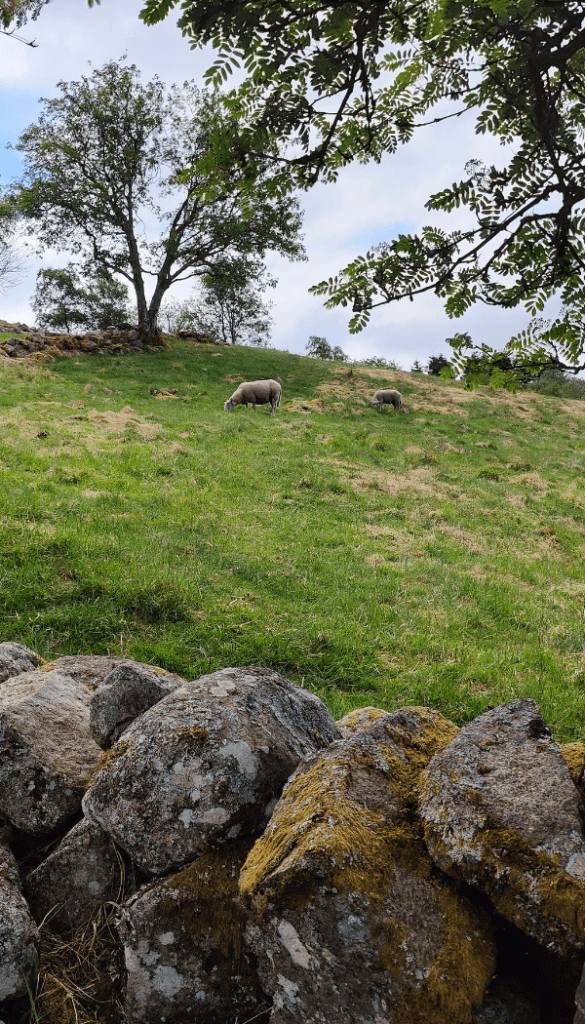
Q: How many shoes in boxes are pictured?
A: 0